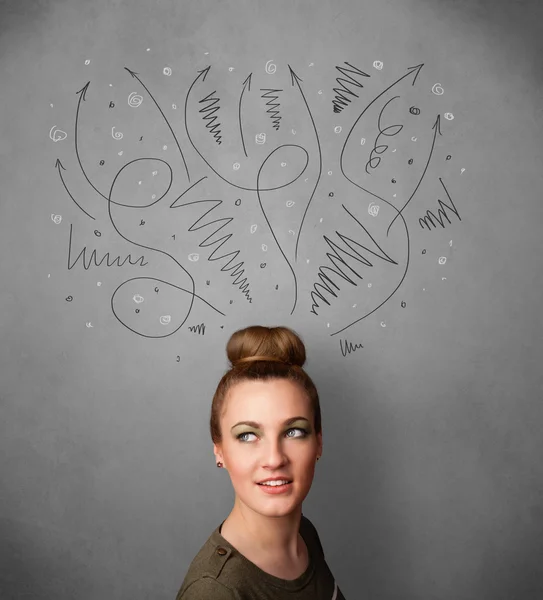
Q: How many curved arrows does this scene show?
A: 8